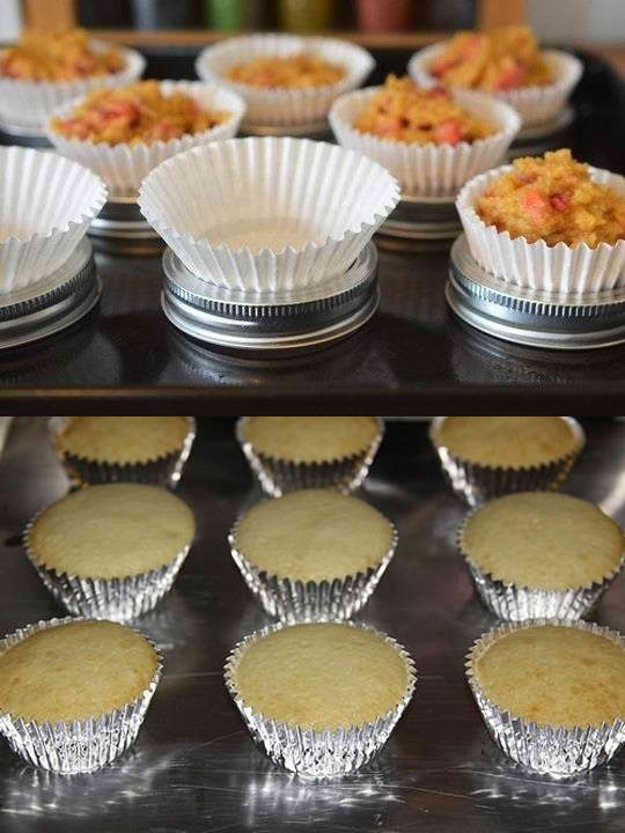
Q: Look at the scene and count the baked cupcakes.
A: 9